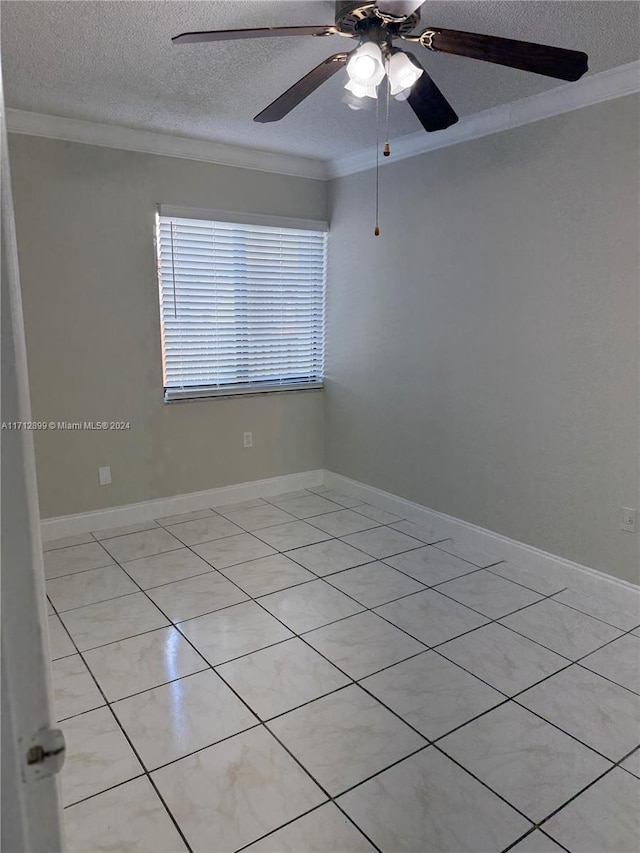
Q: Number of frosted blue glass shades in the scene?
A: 0